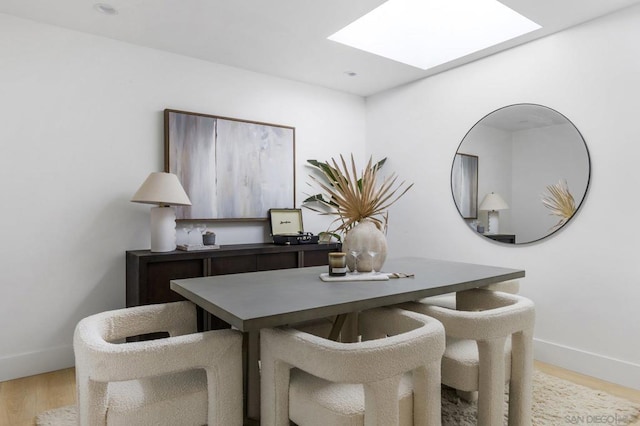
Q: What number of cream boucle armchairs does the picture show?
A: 4